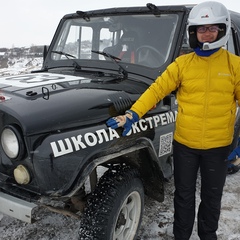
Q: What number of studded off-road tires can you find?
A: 1